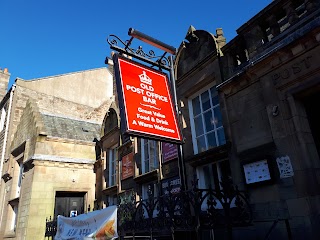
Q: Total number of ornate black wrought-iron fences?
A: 1